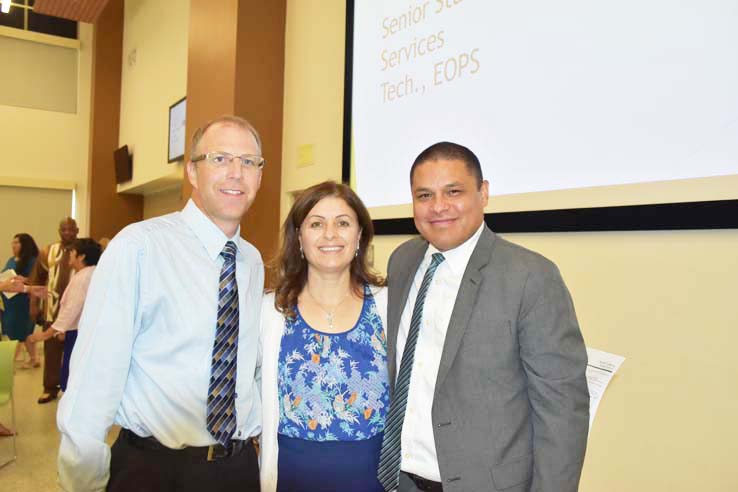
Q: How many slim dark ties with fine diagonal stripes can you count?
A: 1